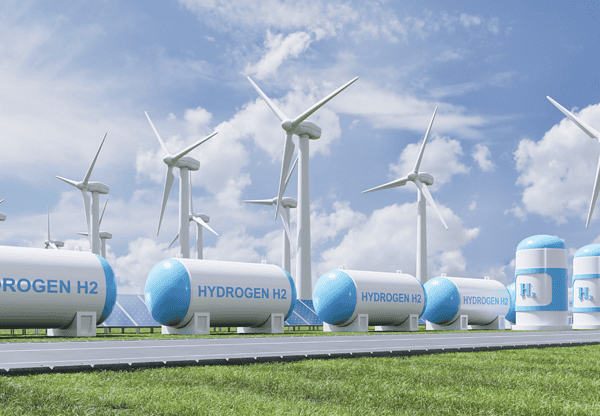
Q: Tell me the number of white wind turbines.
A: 10